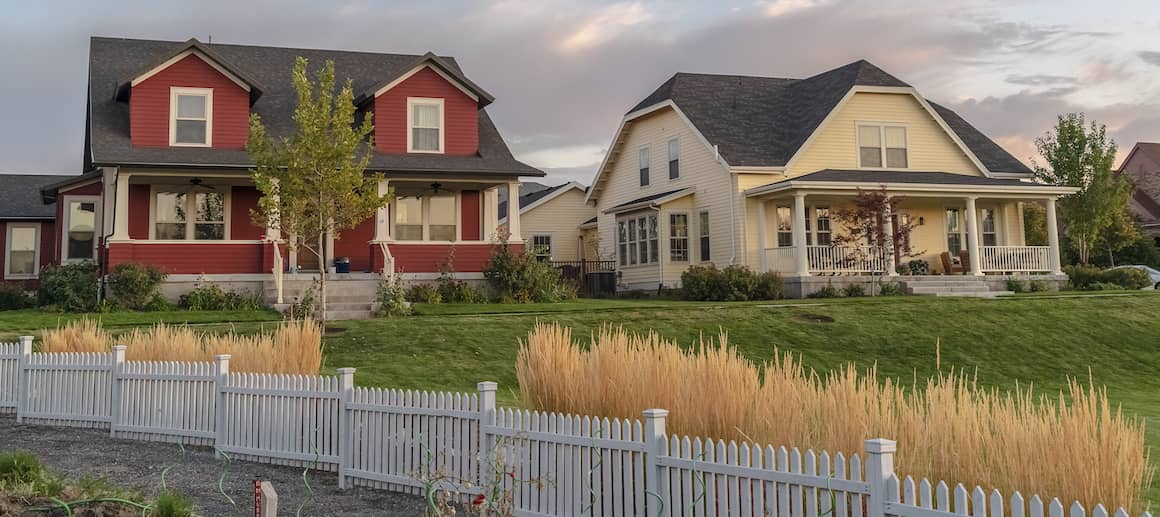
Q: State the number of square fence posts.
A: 7